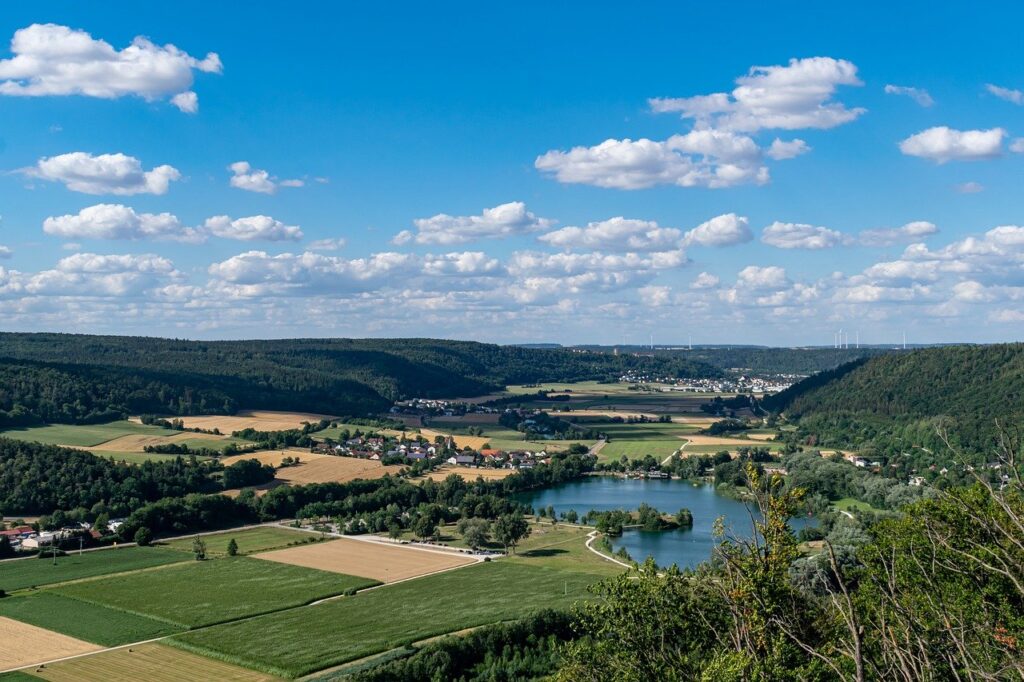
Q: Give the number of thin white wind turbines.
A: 7